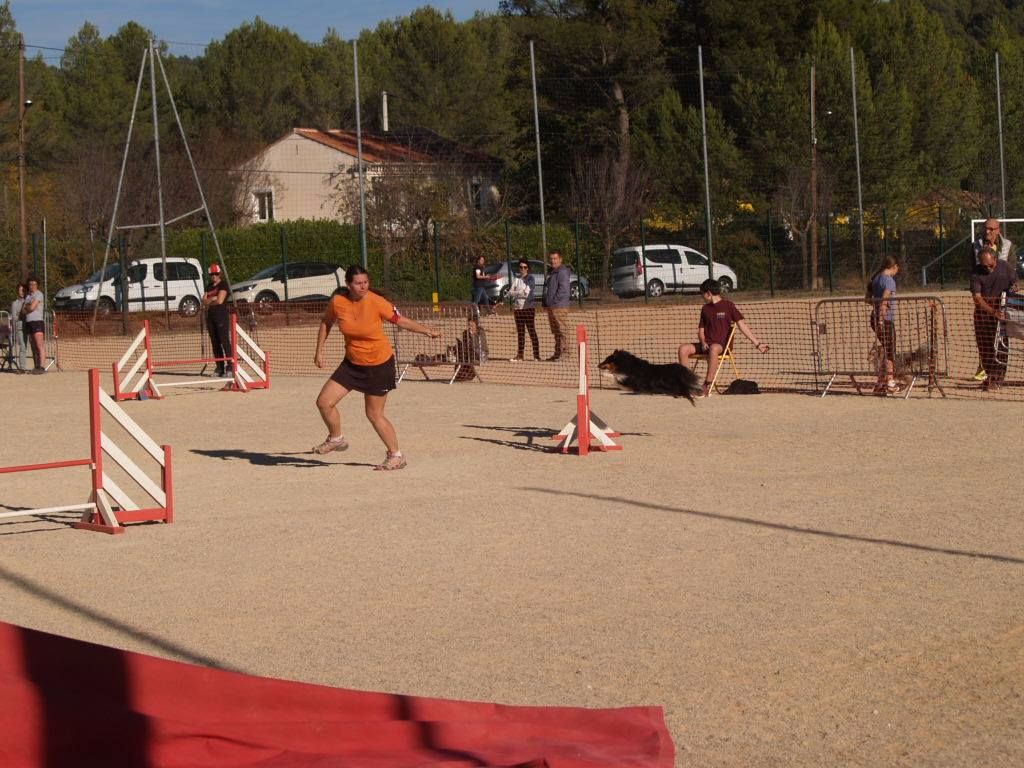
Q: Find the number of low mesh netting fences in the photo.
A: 1